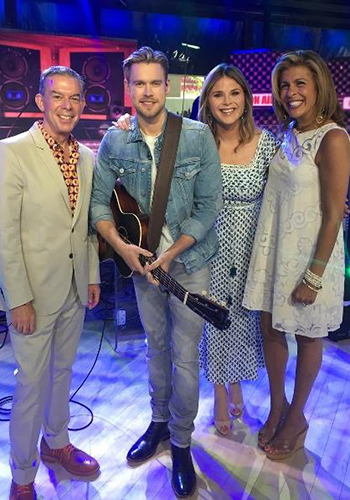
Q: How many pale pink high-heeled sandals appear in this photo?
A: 2